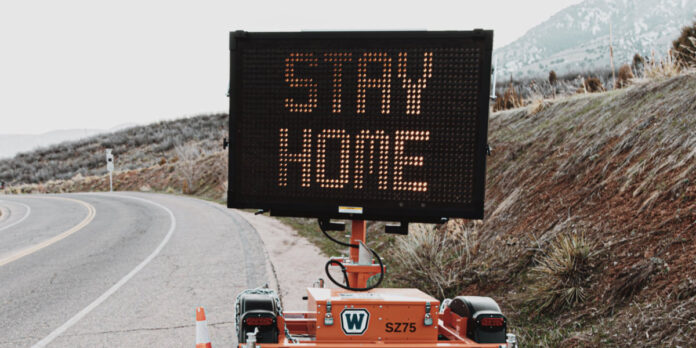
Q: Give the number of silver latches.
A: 2